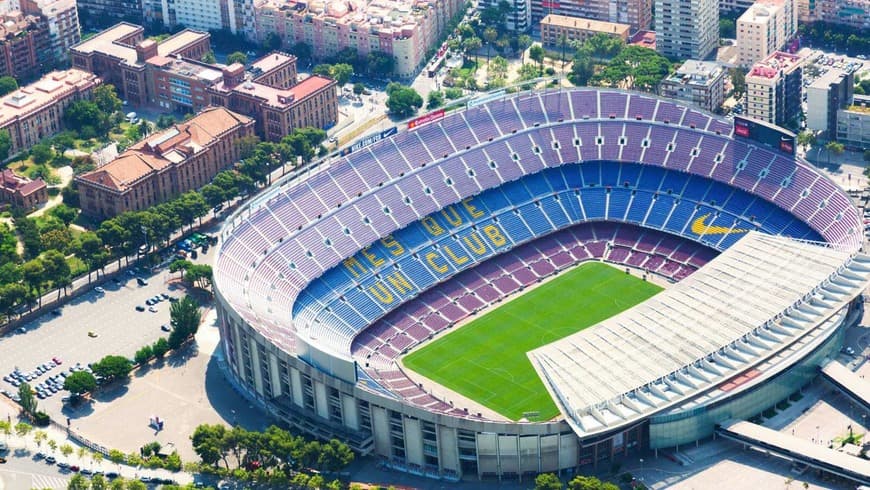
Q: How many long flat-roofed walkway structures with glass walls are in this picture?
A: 2